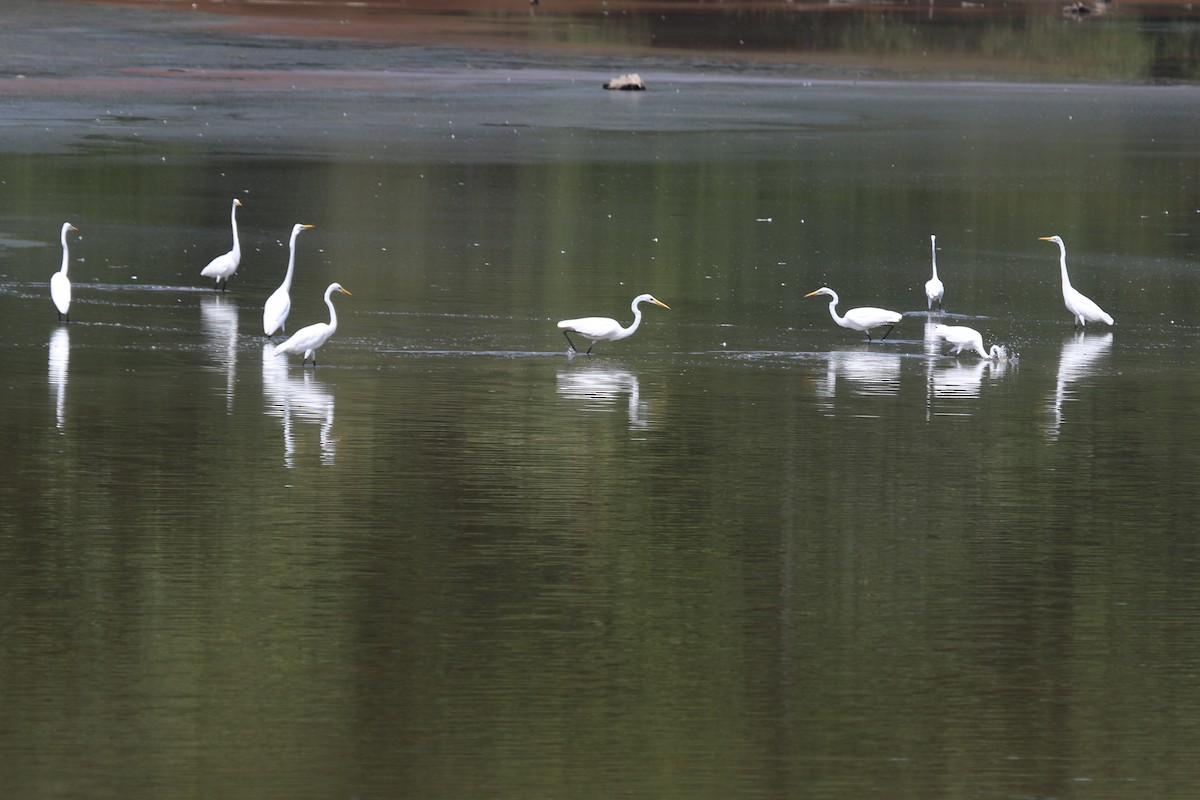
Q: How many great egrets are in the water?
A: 9